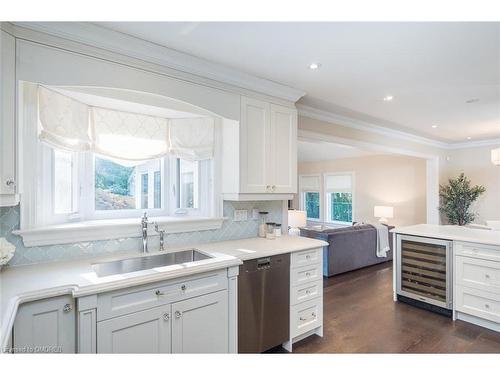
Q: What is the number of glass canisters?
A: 3